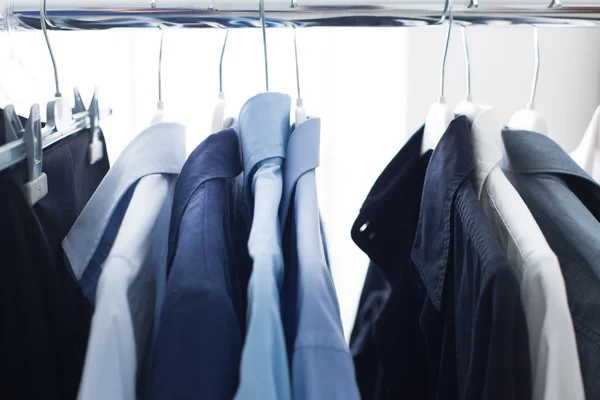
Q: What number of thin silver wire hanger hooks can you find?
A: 8